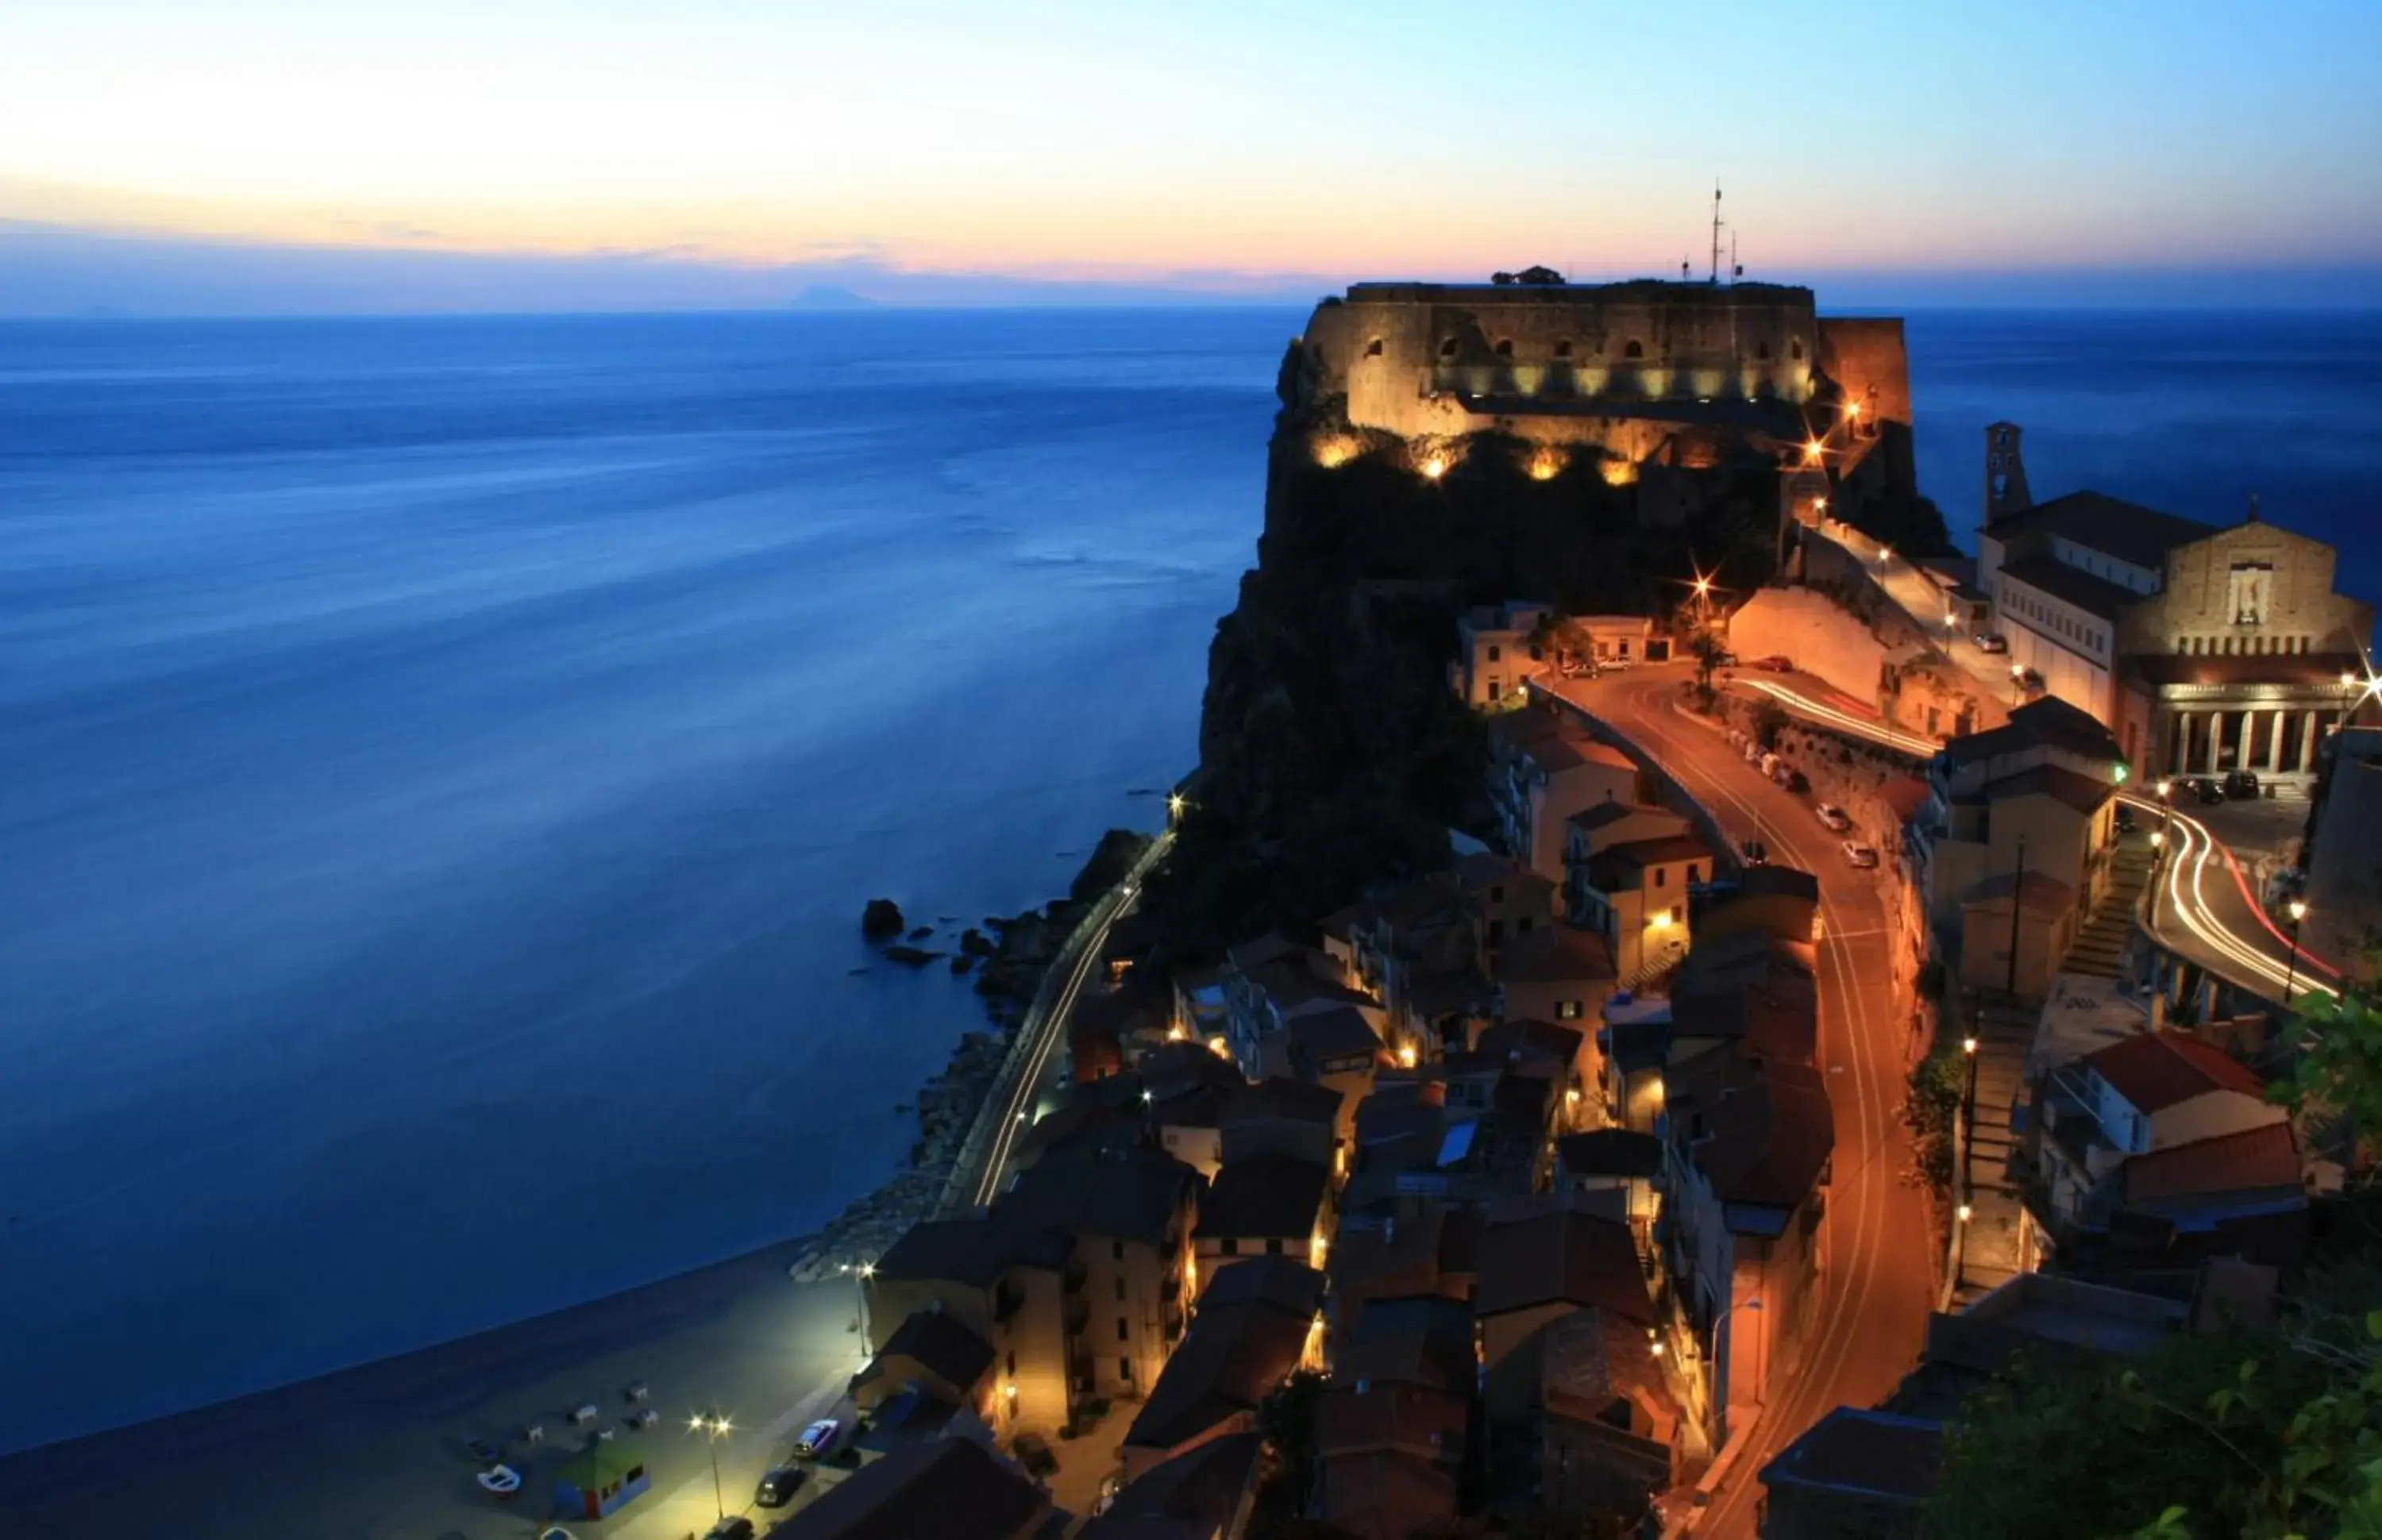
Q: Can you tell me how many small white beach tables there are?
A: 5